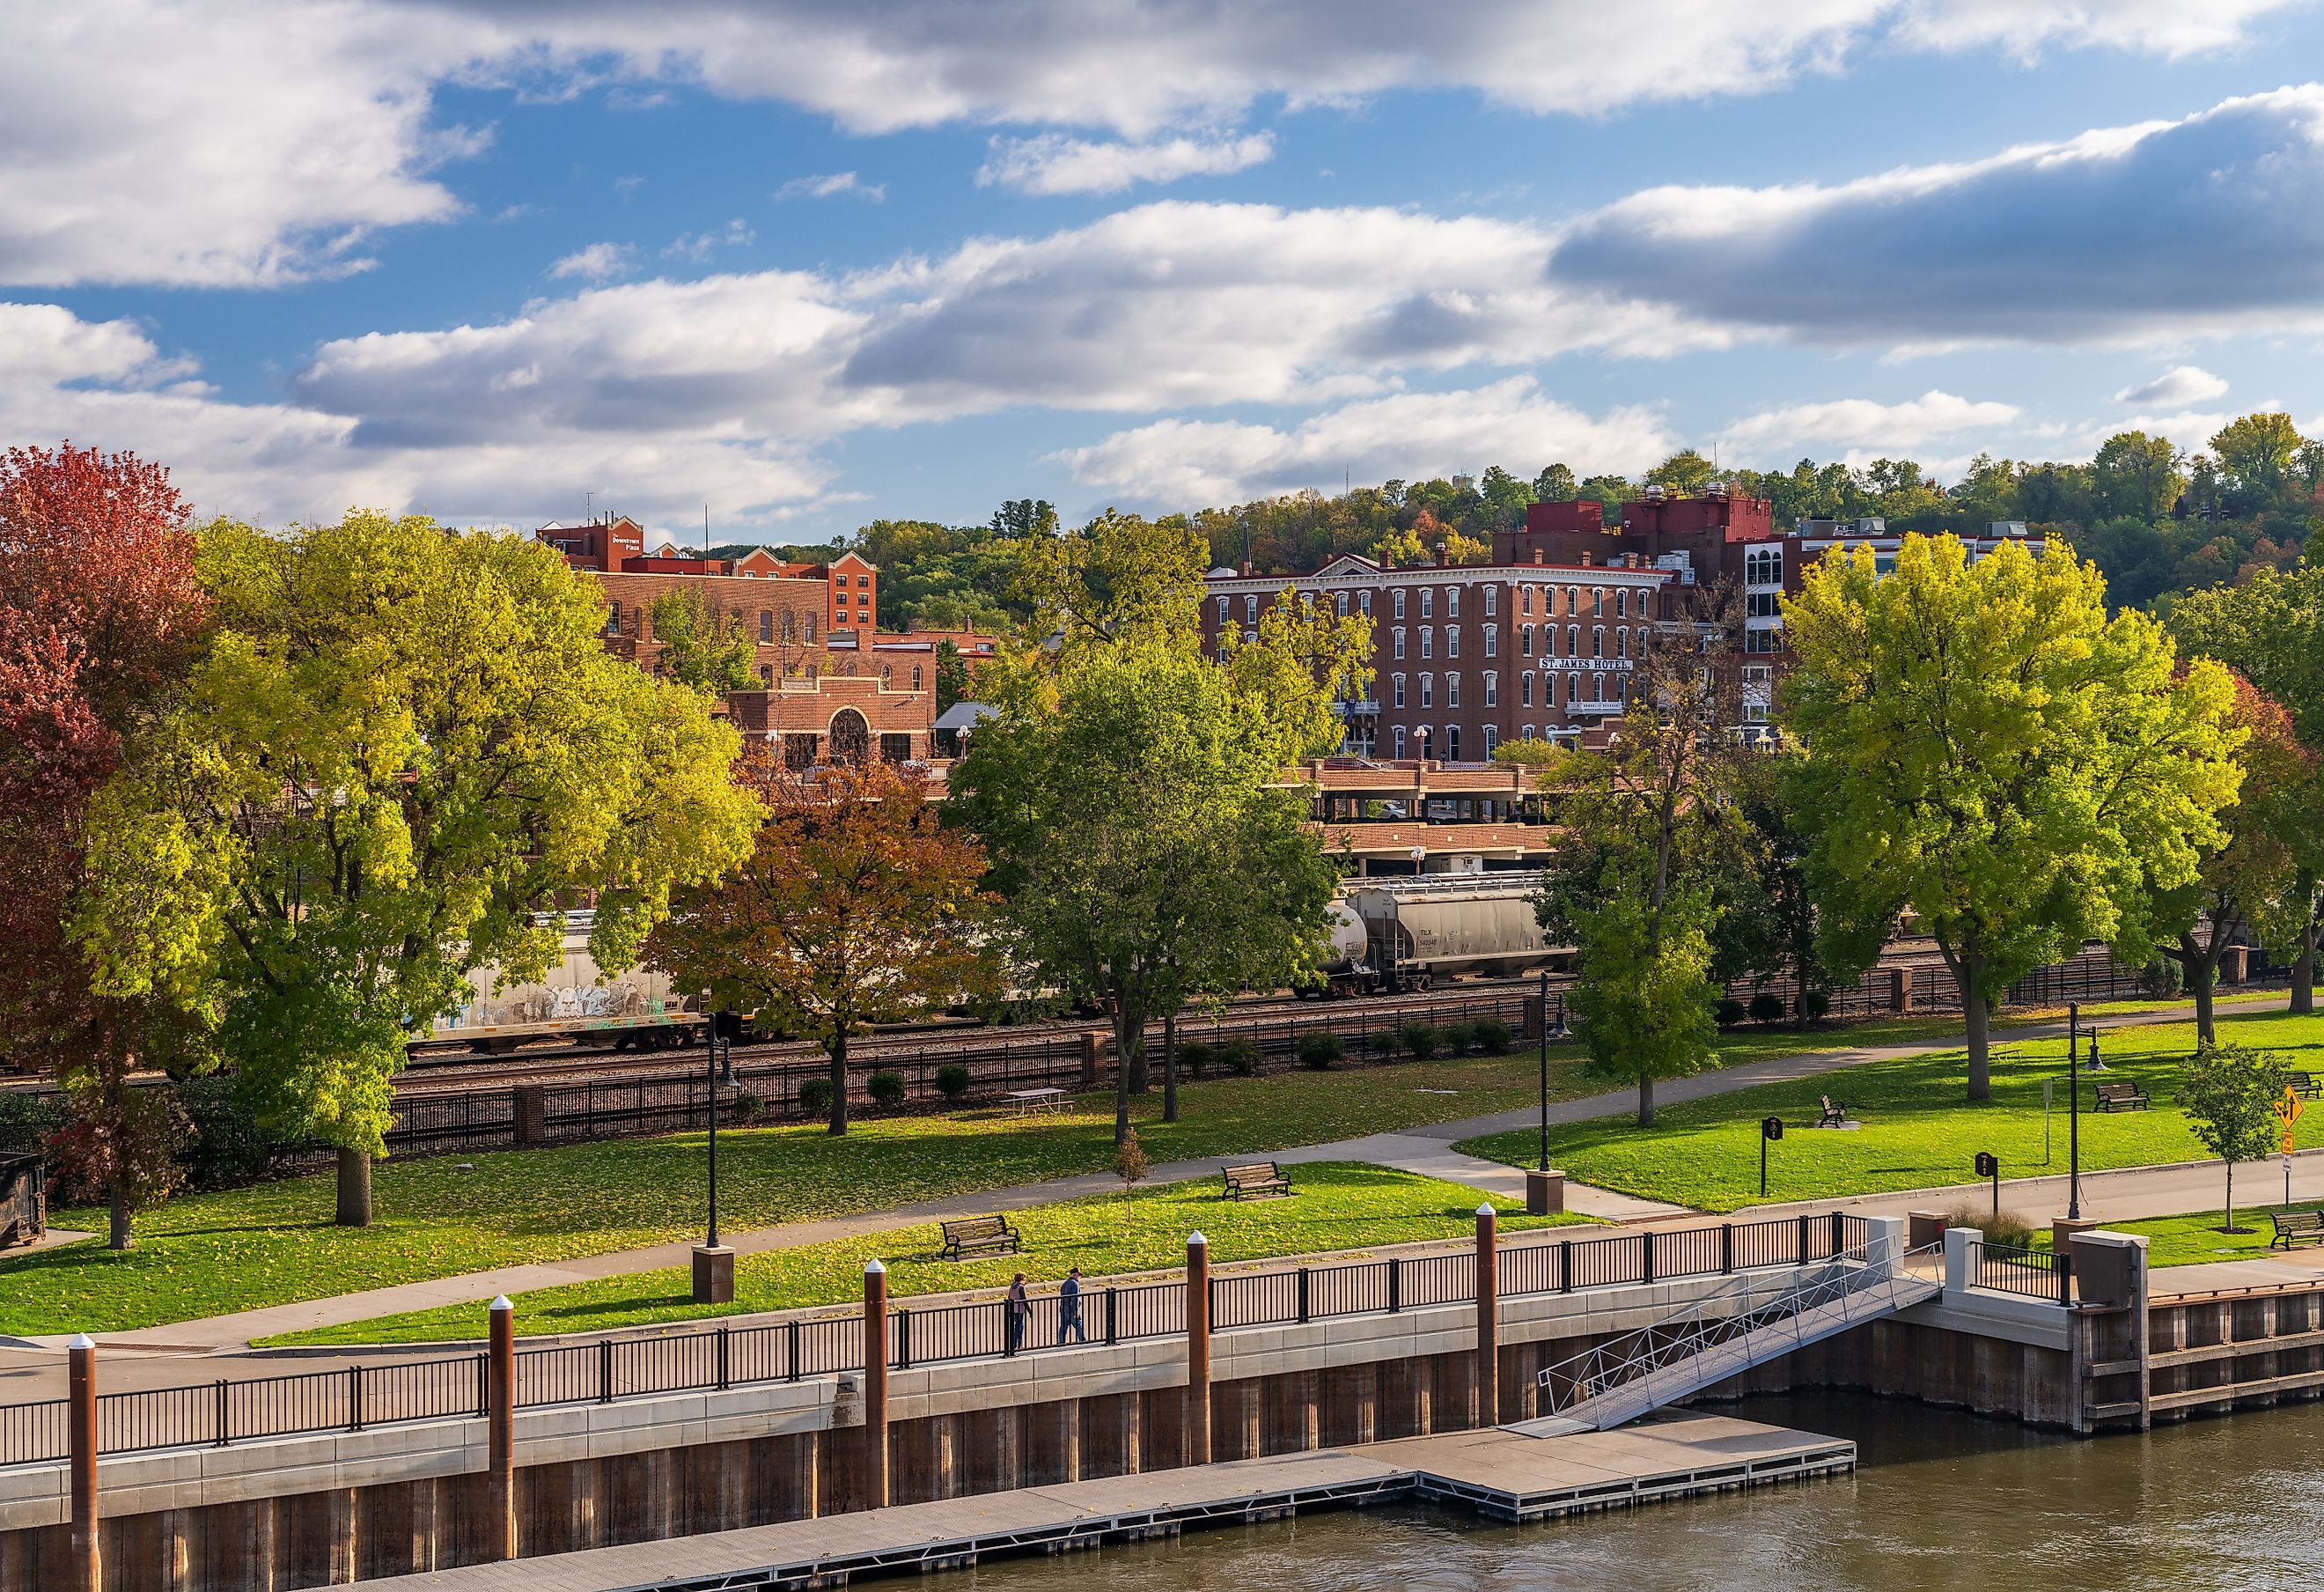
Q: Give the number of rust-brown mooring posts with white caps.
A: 5